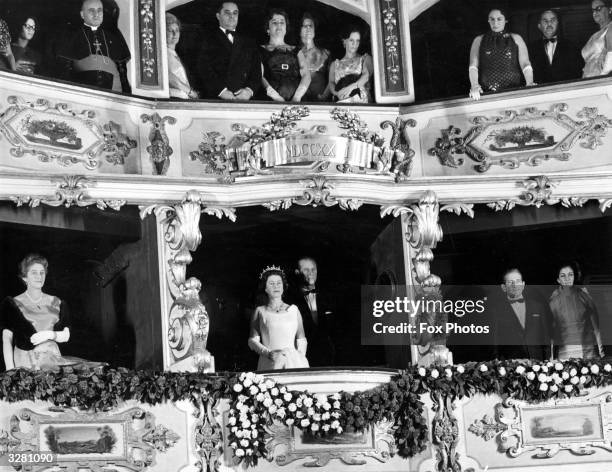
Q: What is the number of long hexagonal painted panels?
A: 2